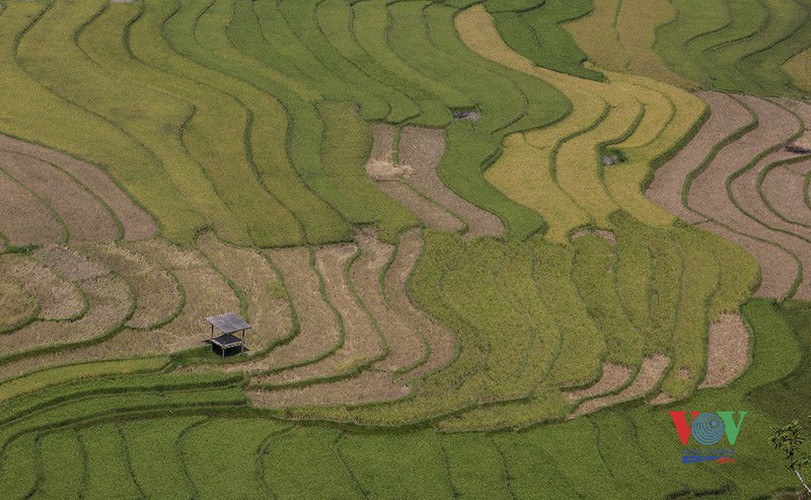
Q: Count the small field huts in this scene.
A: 1